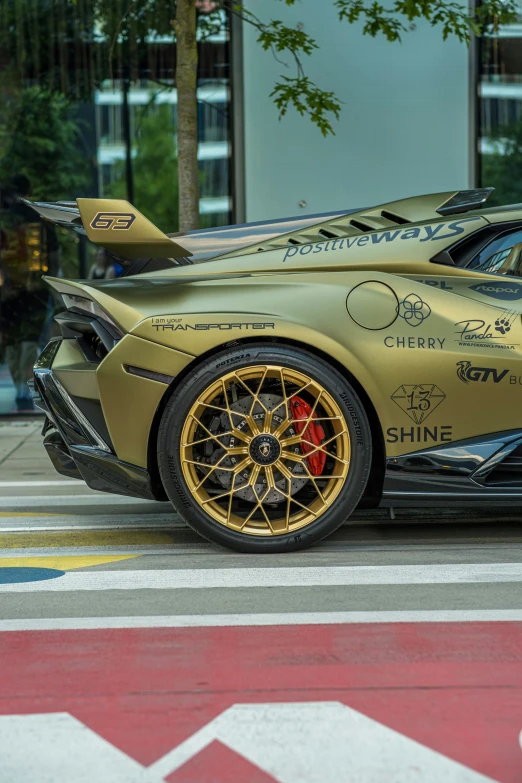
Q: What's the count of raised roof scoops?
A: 1